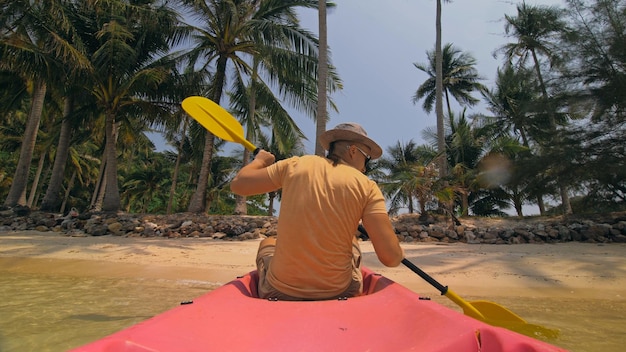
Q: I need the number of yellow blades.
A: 2